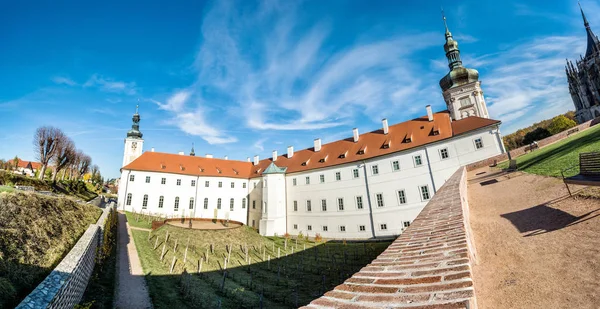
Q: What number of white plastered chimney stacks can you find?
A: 12